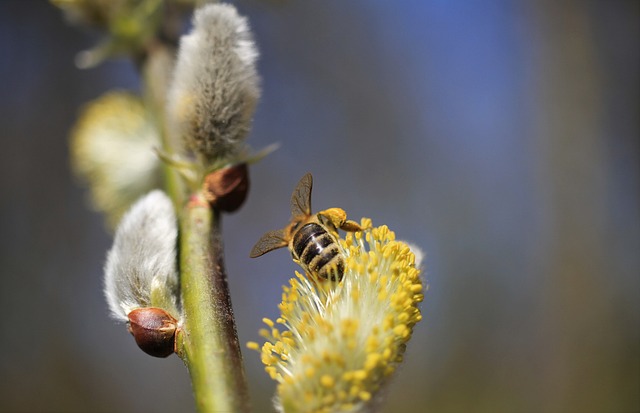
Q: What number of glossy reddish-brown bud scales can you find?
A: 2